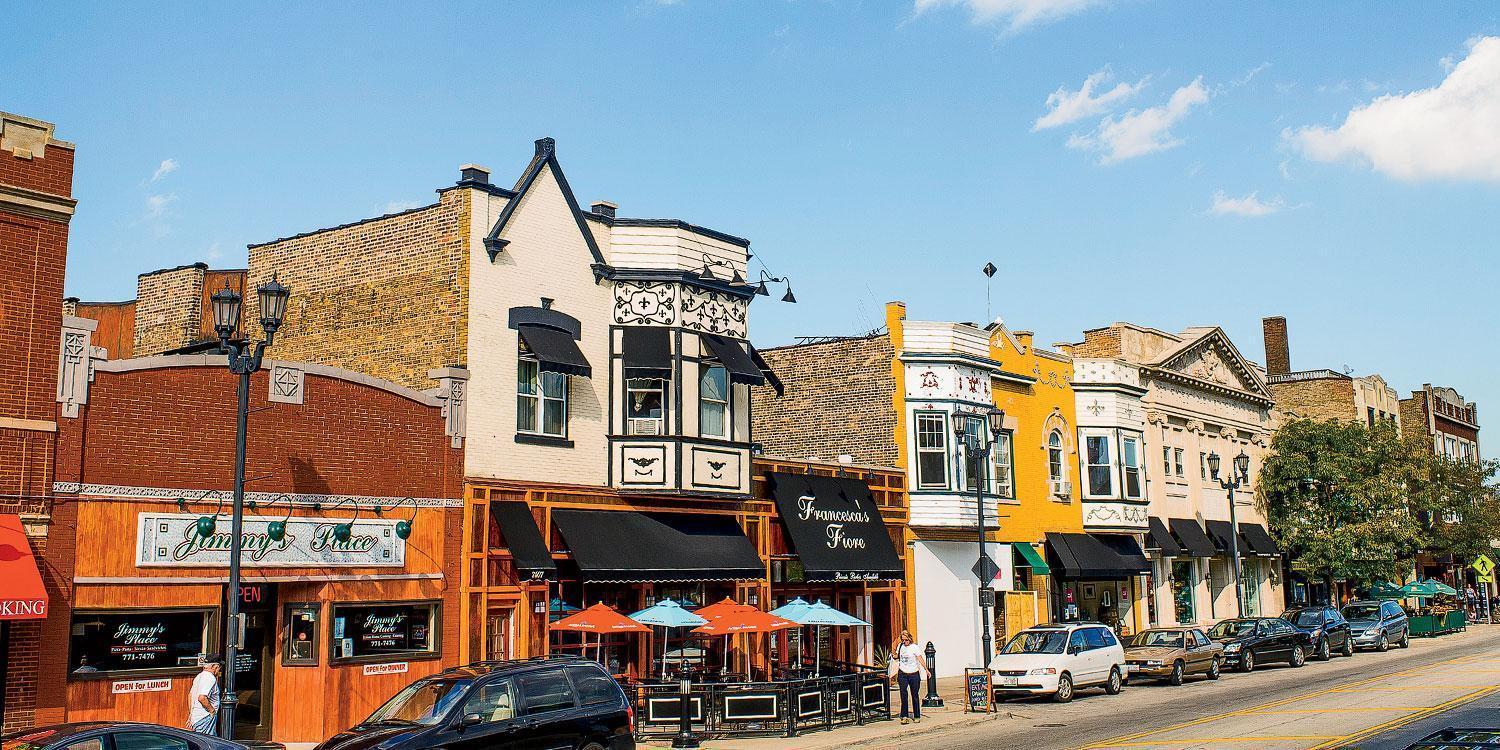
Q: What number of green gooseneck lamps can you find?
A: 4